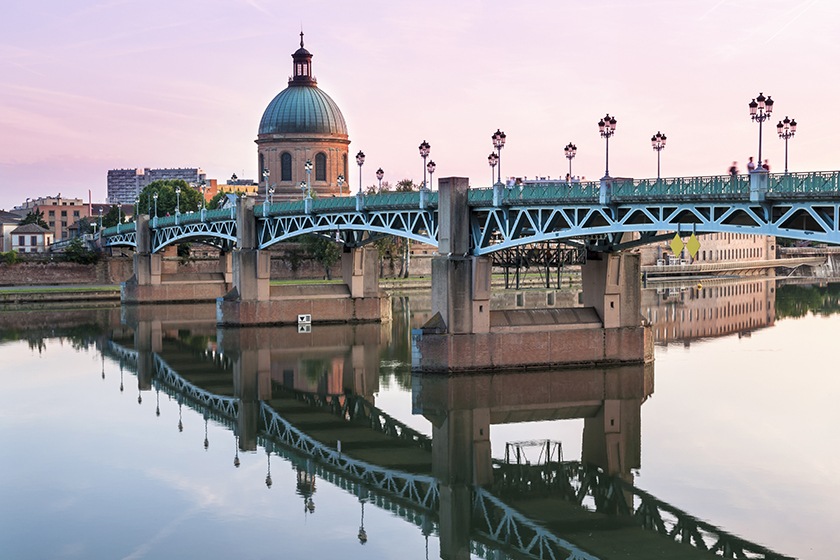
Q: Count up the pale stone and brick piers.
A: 3